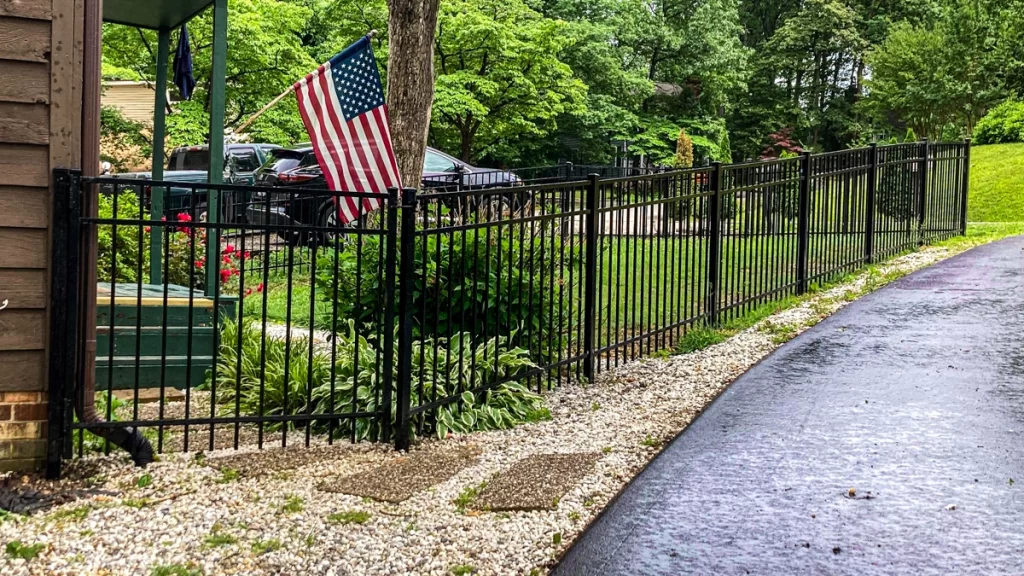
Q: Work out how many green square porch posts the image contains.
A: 2